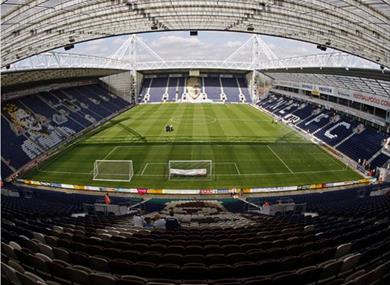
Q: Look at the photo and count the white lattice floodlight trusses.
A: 2